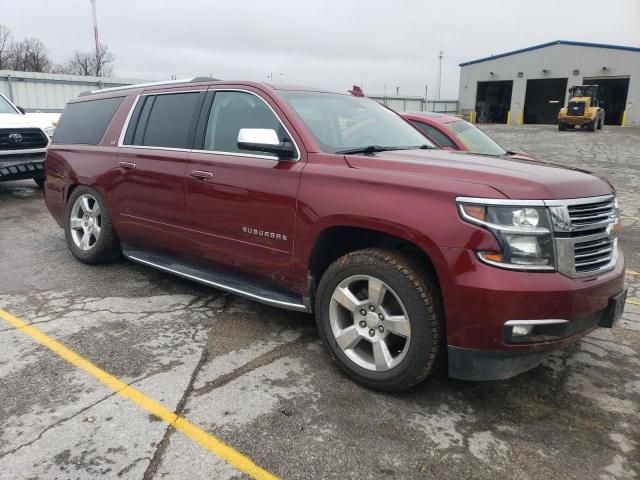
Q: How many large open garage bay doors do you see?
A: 3